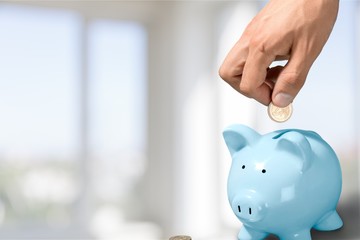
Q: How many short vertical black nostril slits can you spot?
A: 2